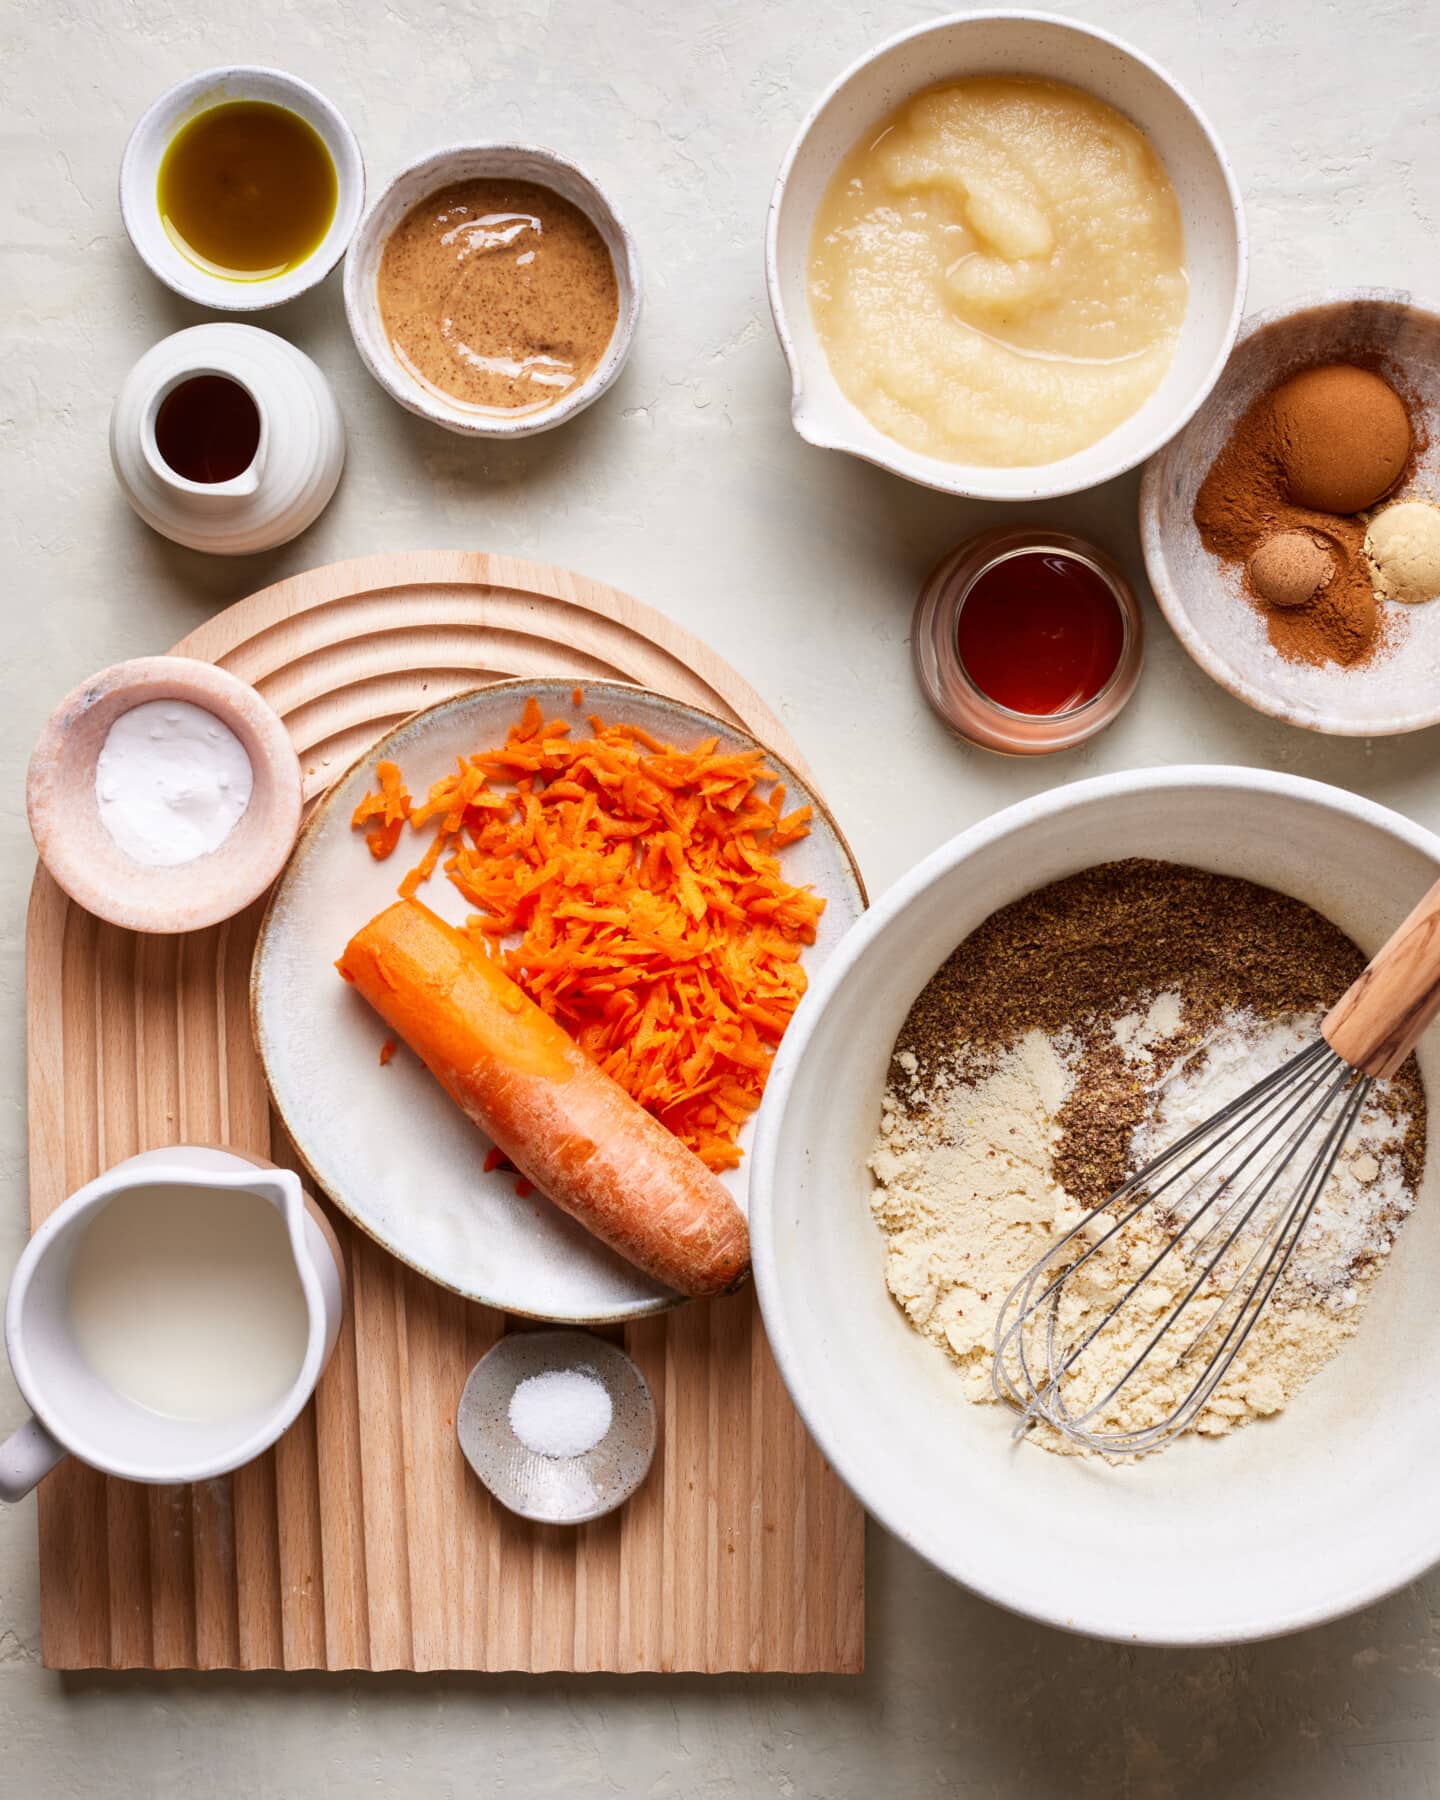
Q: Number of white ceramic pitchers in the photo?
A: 2